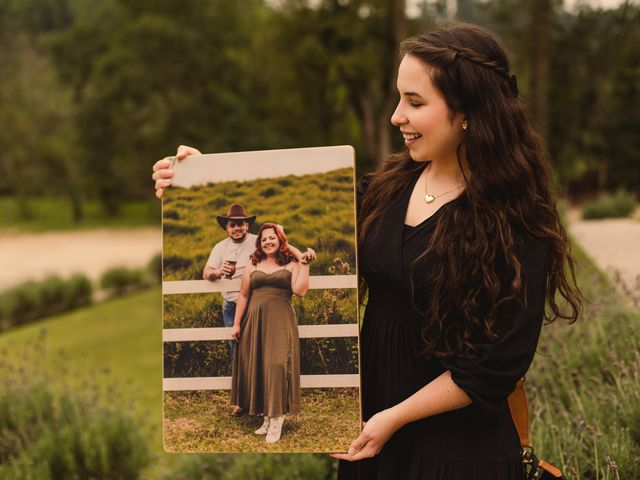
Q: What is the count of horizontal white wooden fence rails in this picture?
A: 3